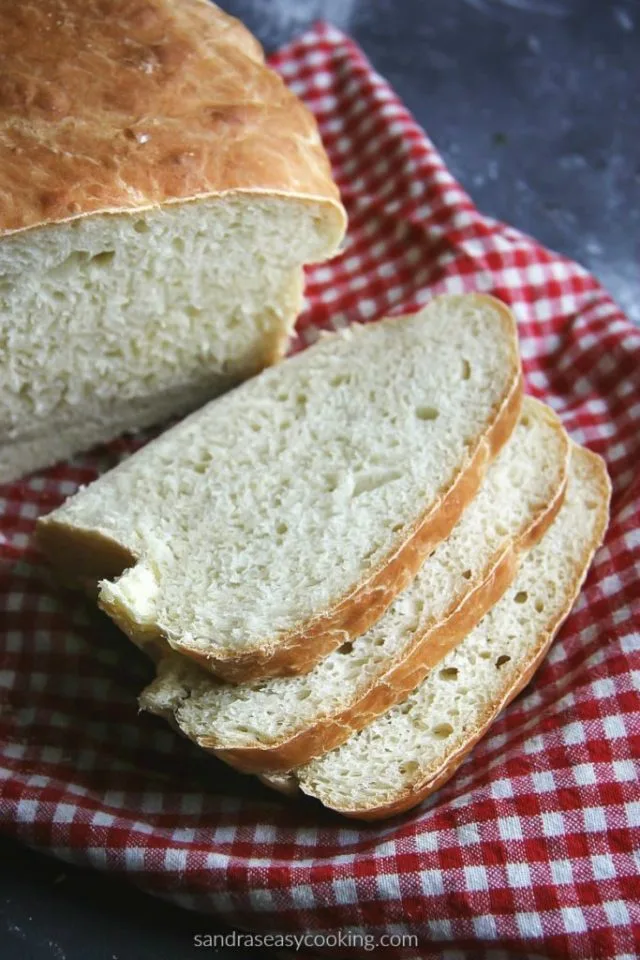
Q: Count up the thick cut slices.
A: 3